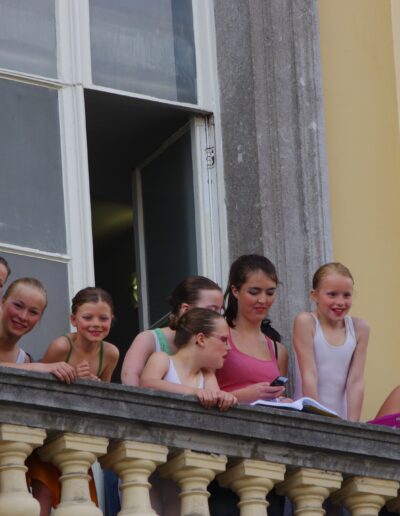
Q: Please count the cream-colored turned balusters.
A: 7